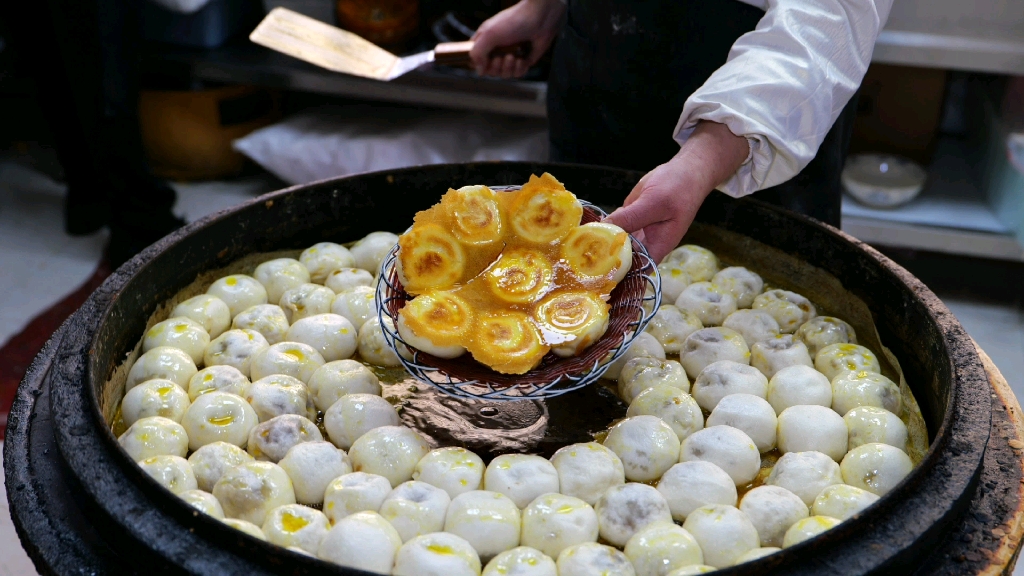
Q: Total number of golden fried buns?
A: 8